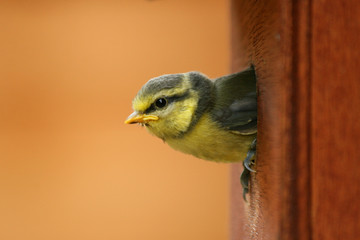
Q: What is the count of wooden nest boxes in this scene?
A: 1